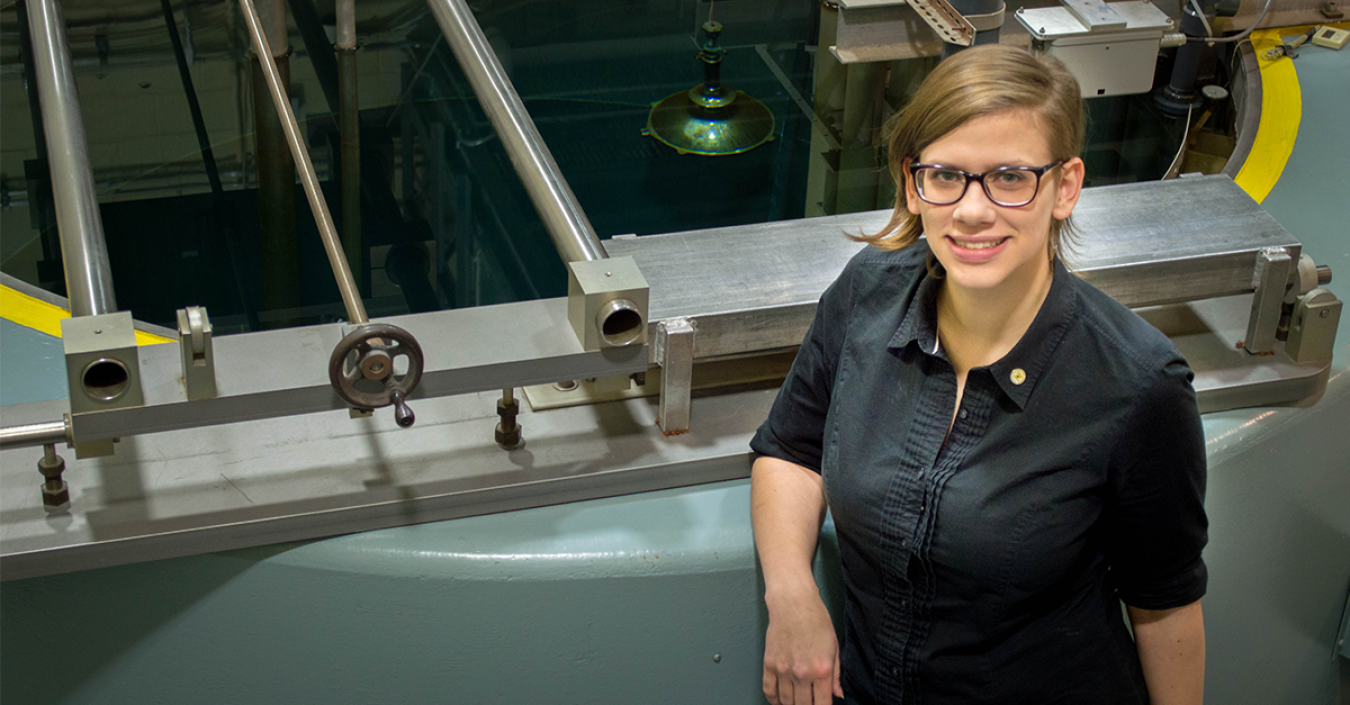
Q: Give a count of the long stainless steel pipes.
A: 3